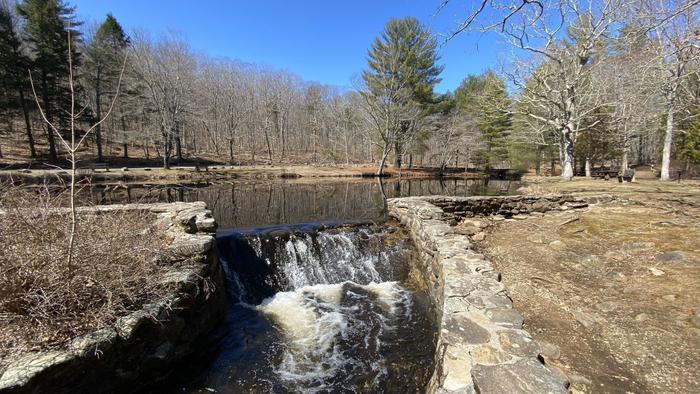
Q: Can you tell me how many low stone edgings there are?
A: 2